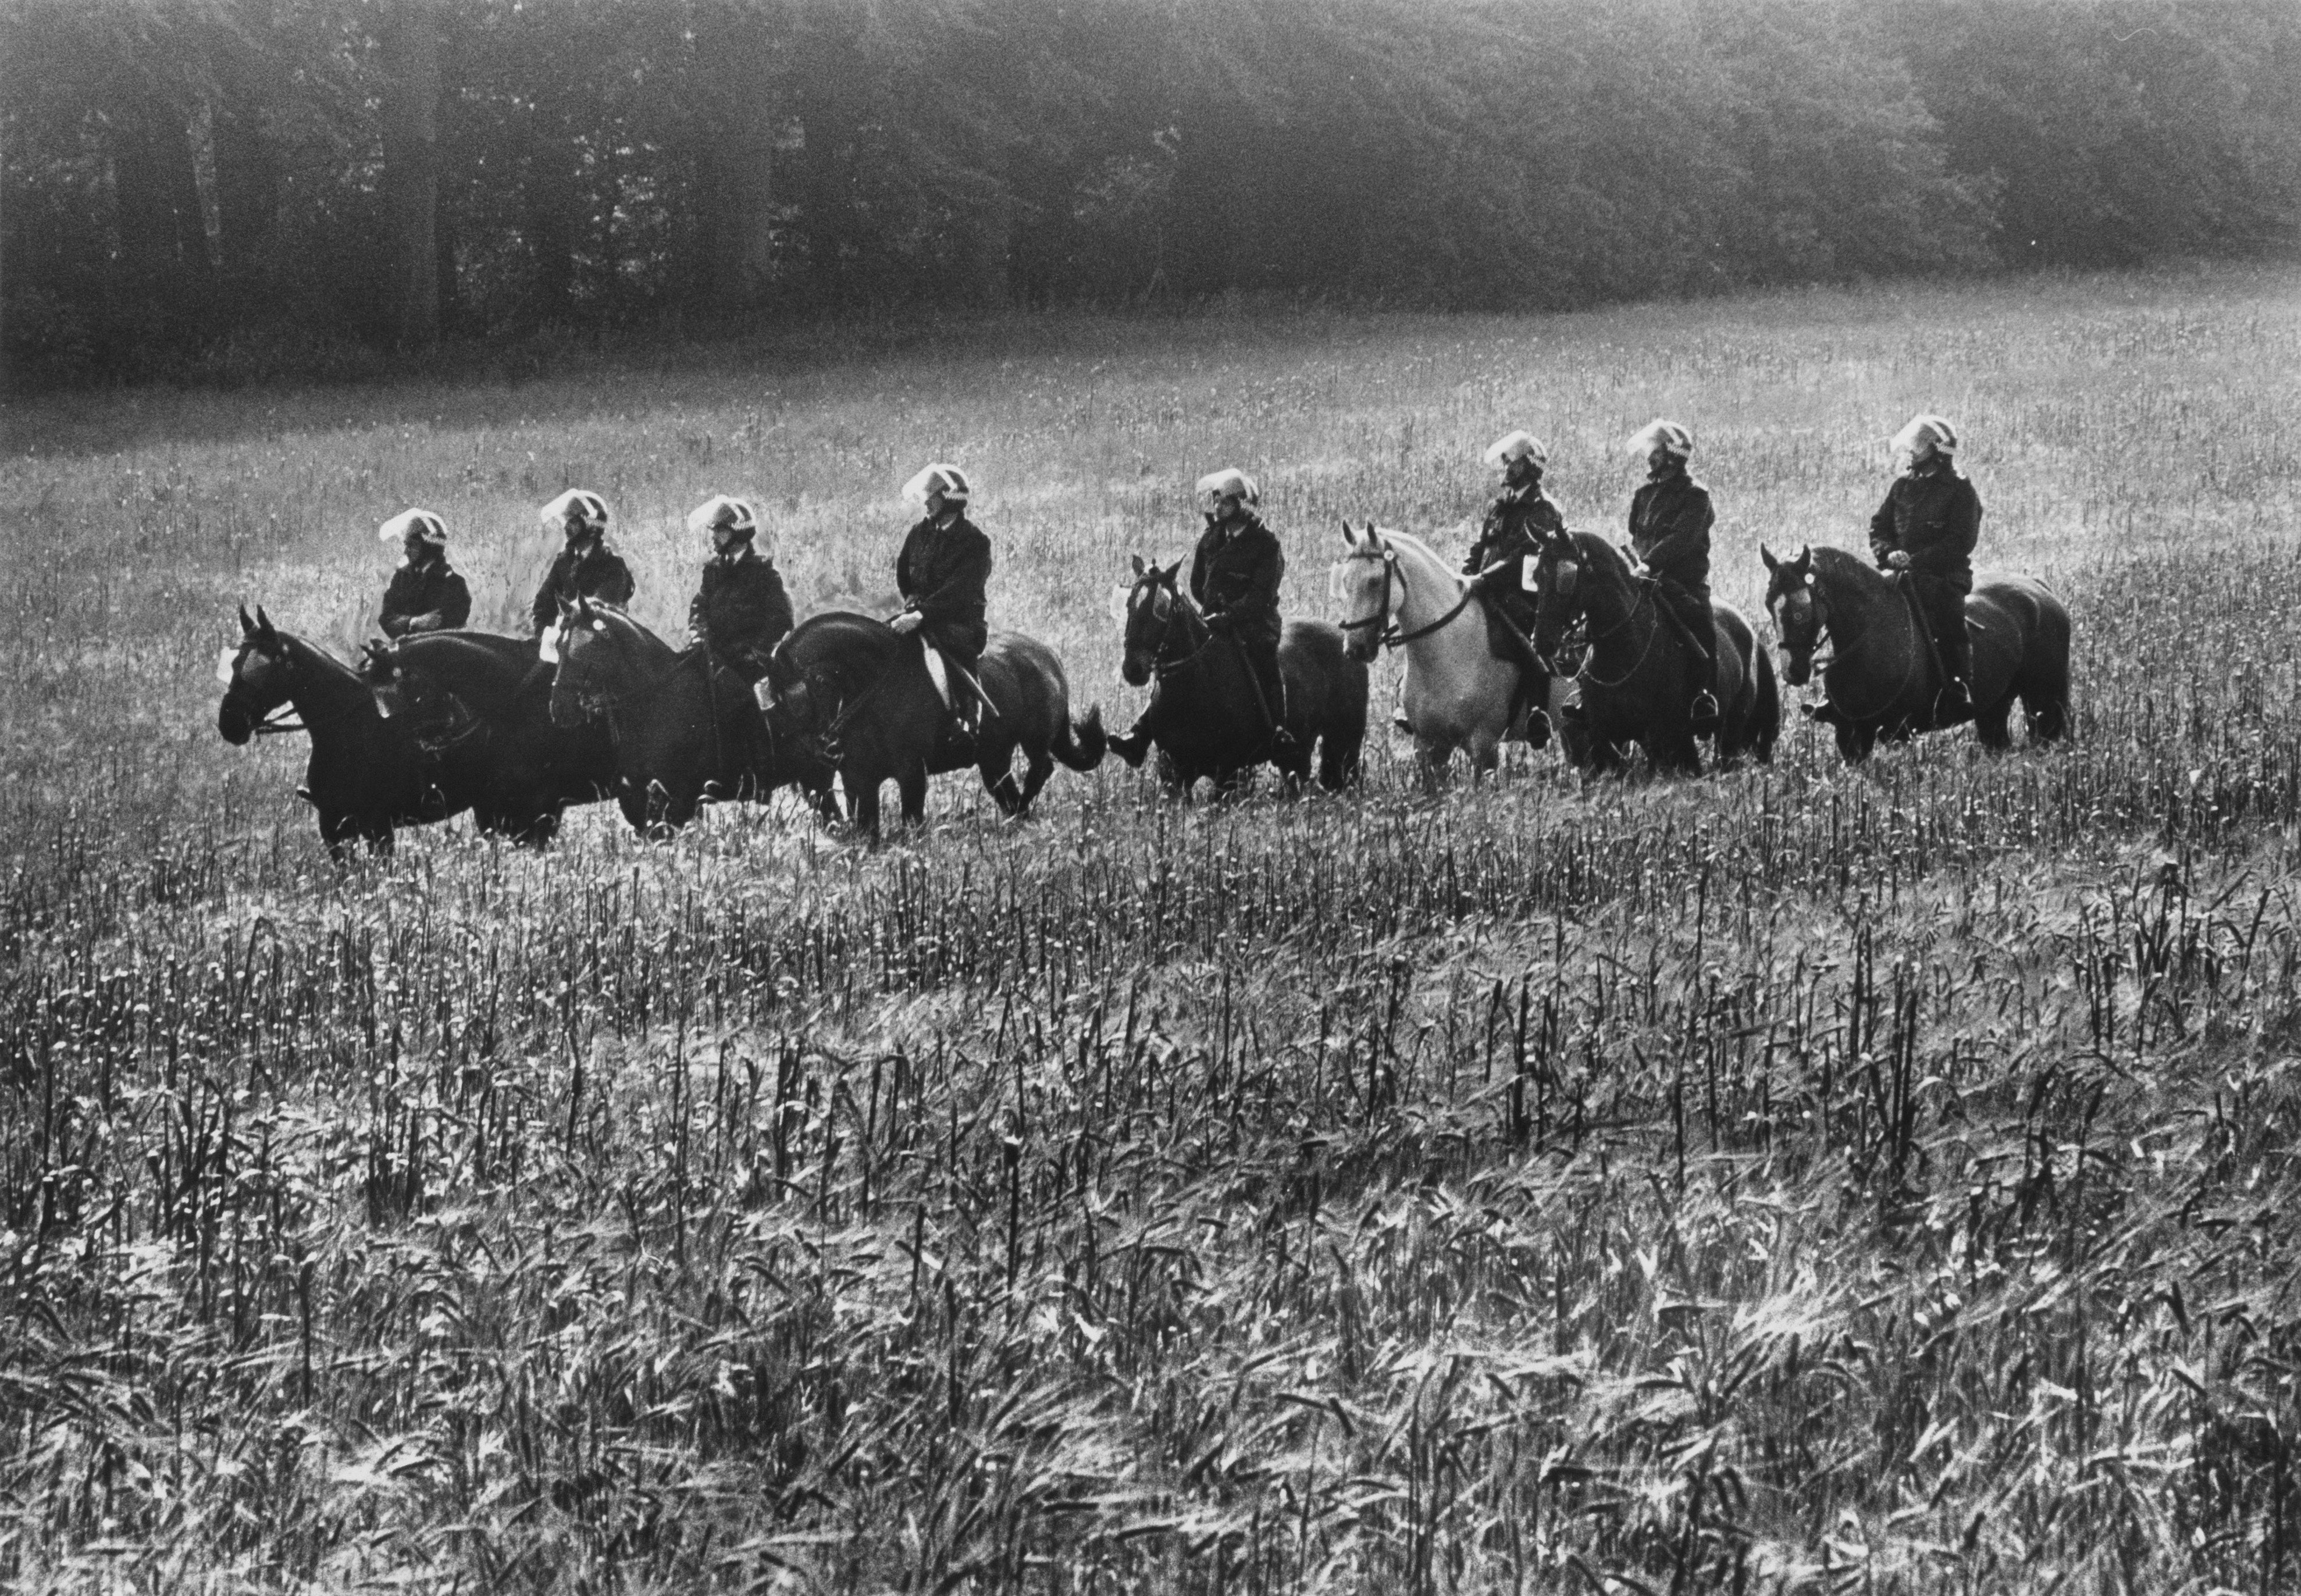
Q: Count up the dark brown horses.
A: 7